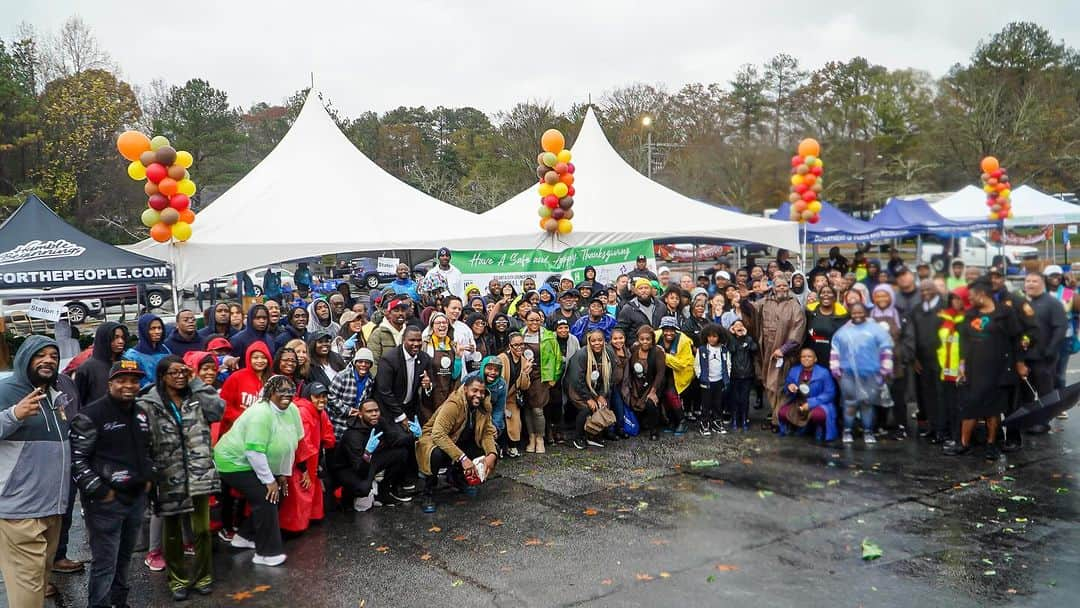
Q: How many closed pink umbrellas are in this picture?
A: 0